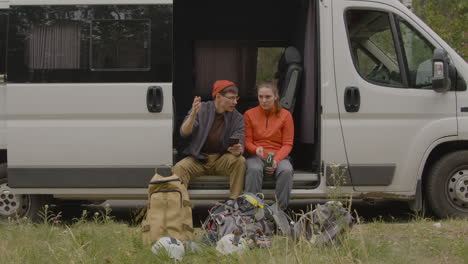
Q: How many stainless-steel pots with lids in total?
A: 0